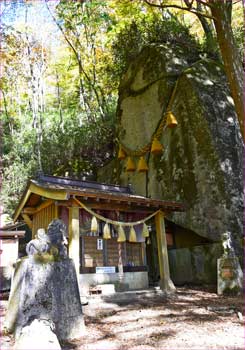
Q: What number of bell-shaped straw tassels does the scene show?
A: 10